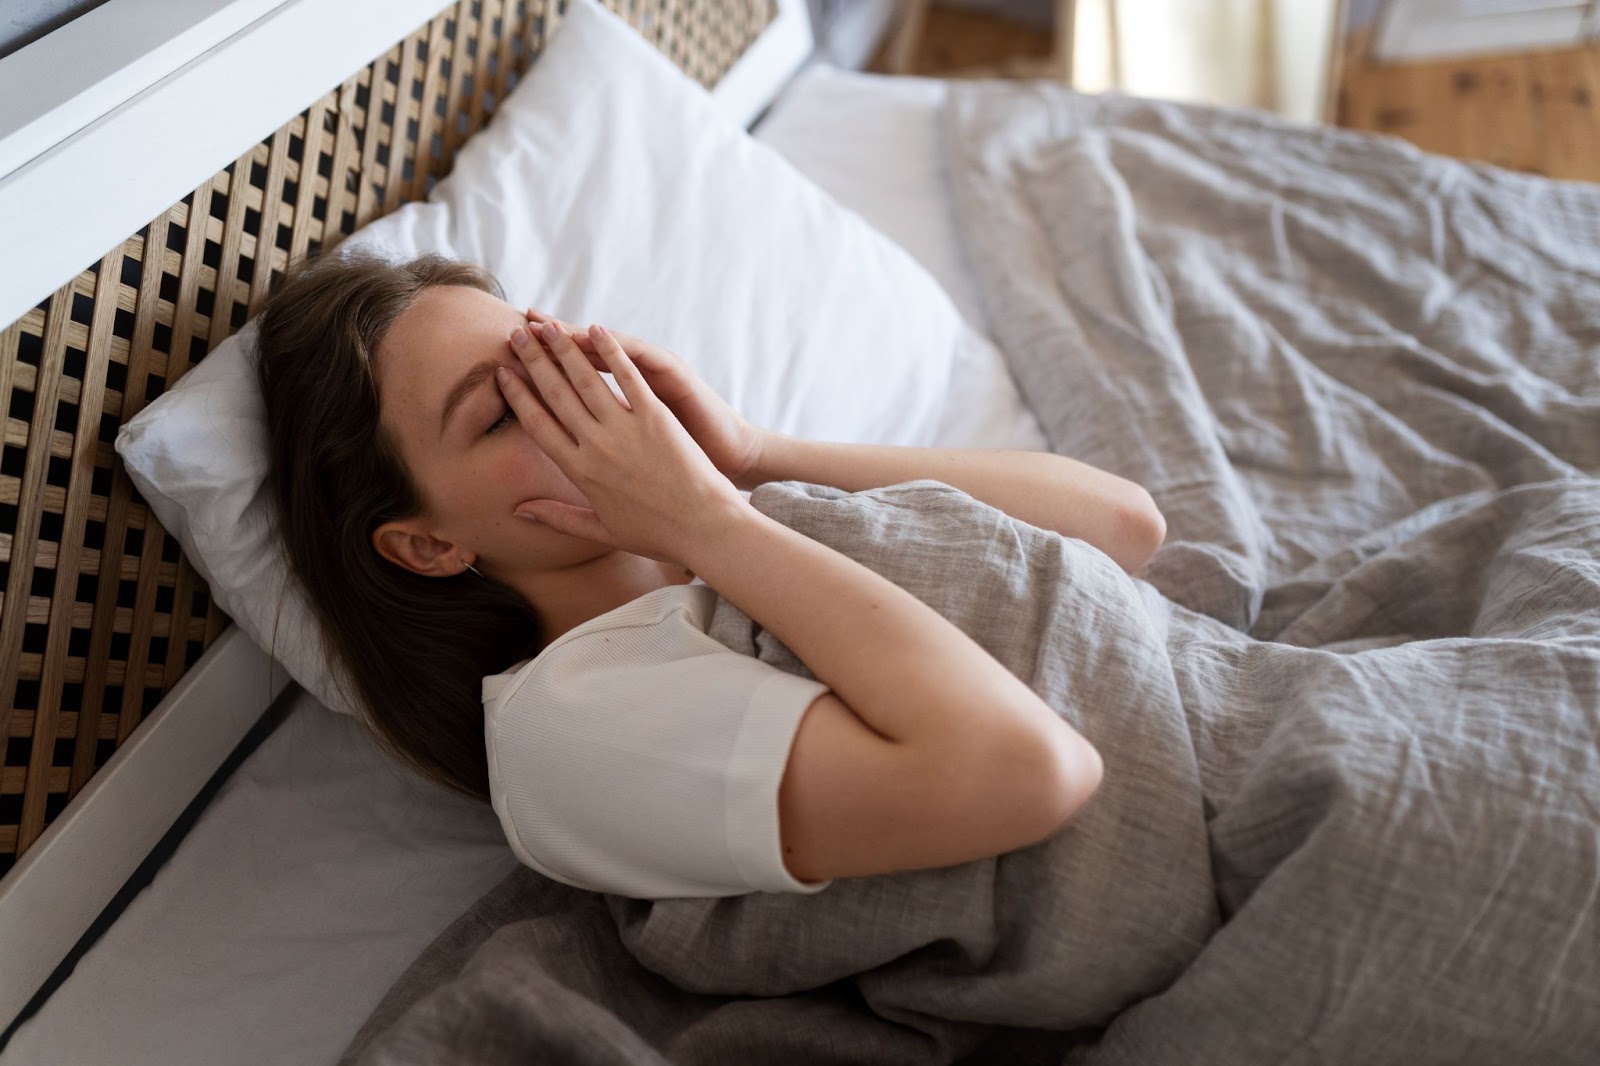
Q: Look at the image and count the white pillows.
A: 2